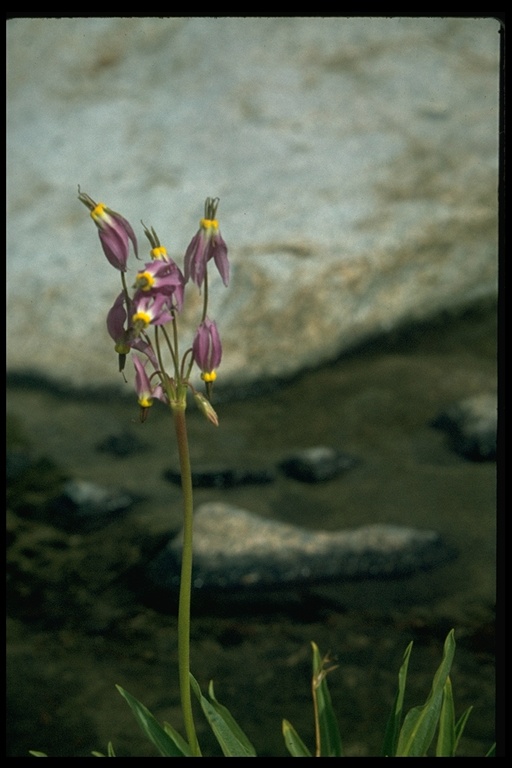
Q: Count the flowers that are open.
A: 8